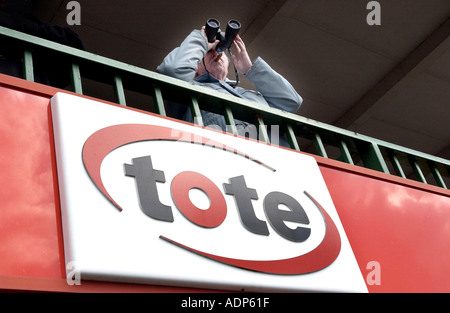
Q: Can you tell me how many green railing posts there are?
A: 14